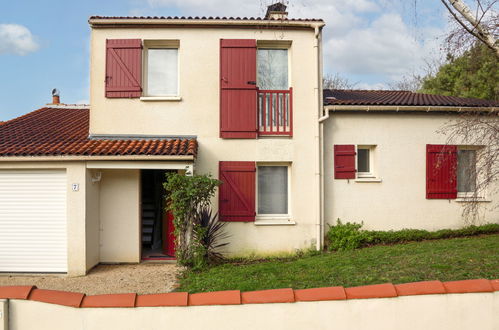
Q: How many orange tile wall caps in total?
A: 11